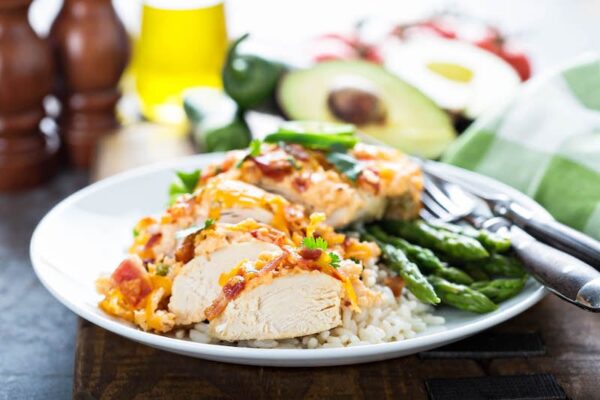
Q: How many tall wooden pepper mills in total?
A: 2